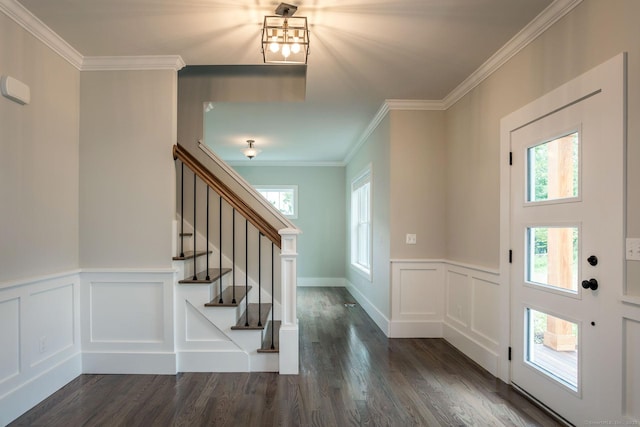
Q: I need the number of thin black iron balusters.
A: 8